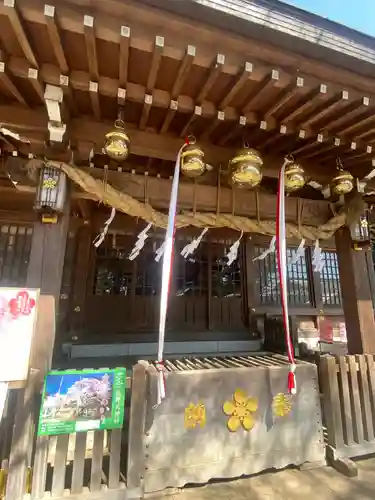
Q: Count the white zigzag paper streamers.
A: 8